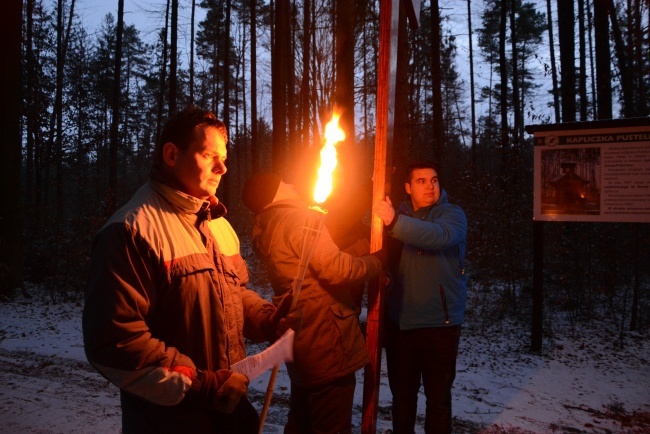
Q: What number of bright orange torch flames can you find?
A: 1